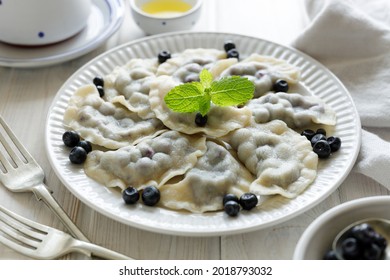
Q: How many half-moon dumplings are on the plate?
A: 9